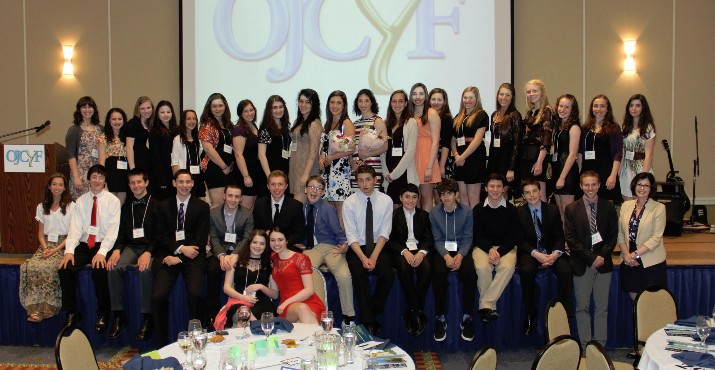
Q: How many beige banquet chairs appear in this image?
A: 7